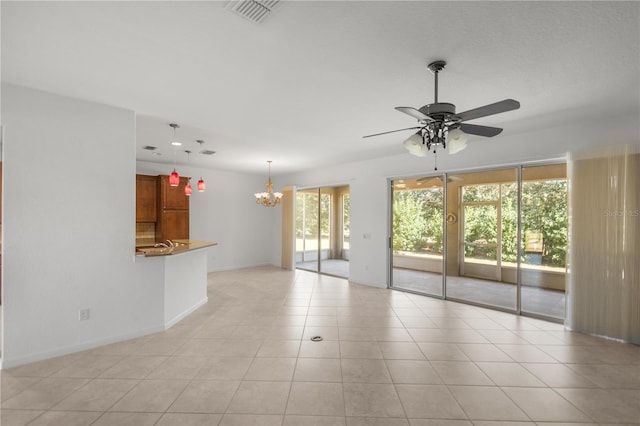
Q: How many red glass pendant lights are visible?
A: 3